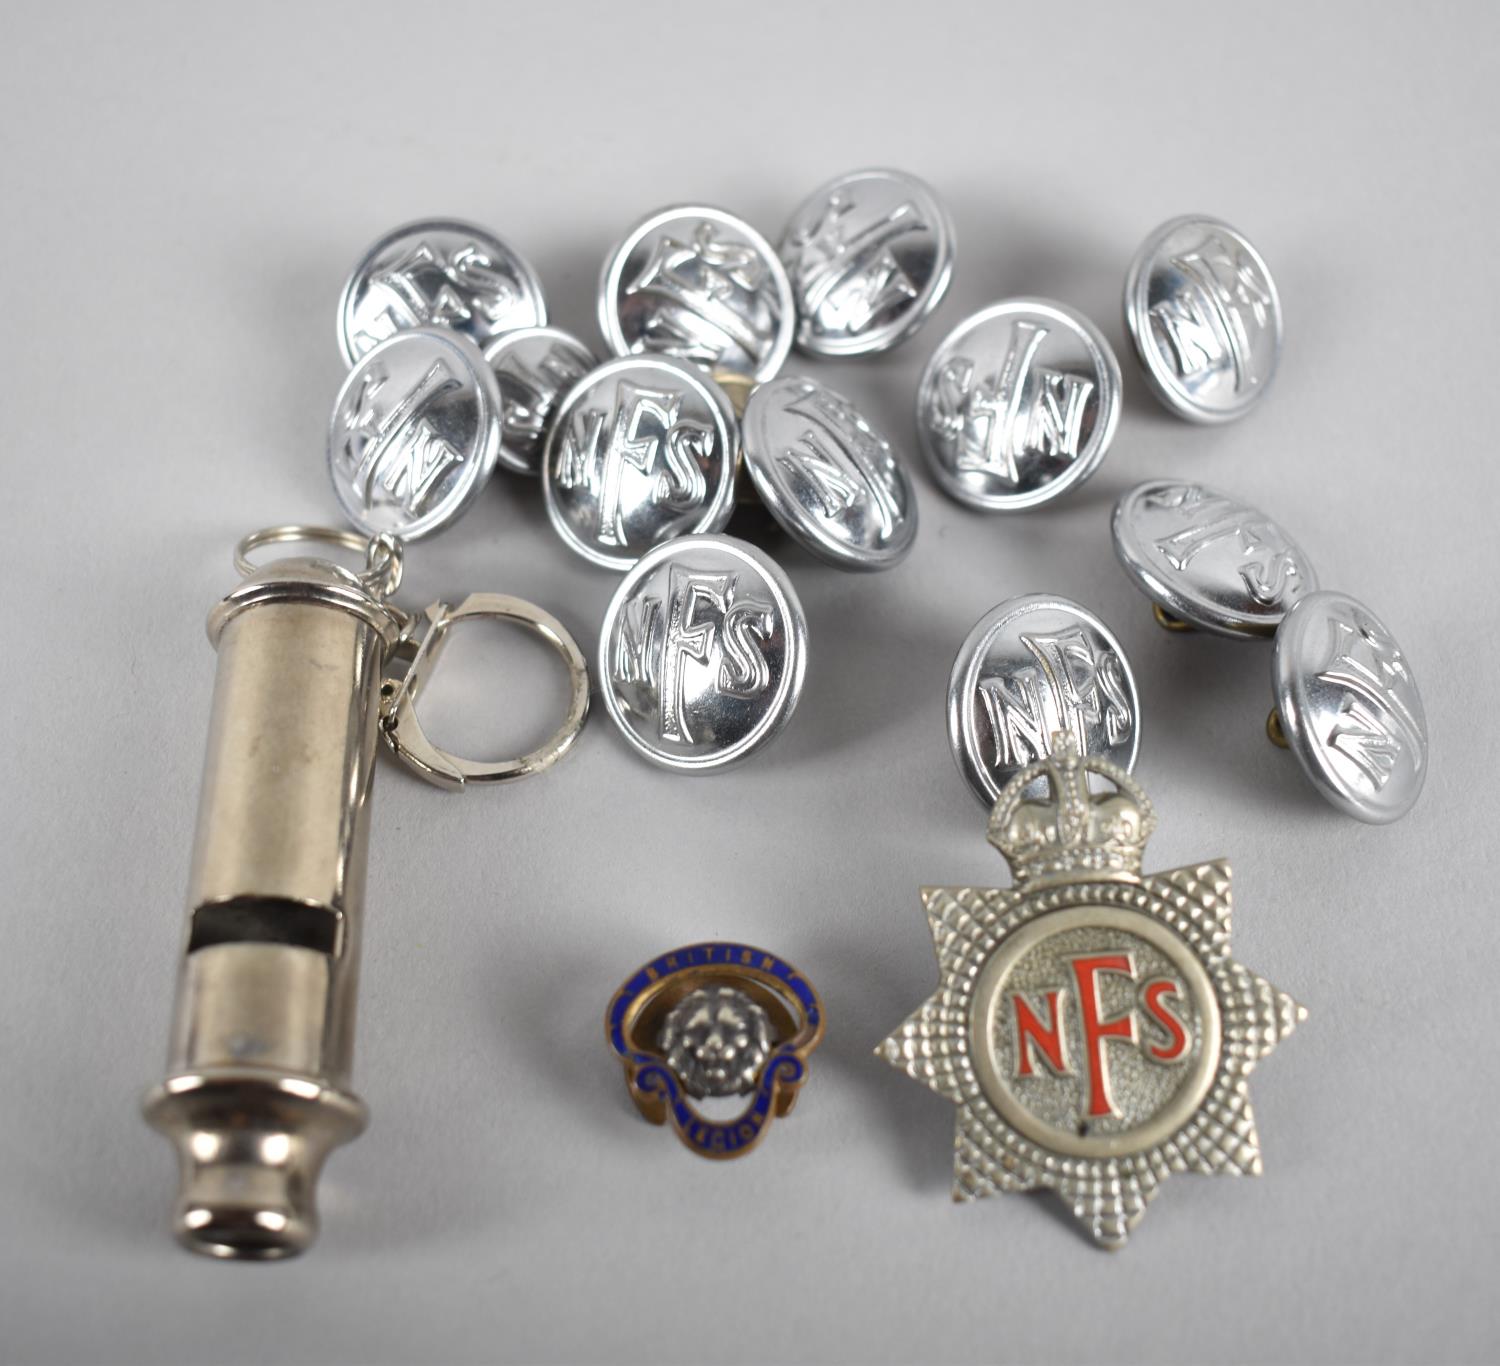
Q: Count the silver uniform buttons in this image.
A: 13